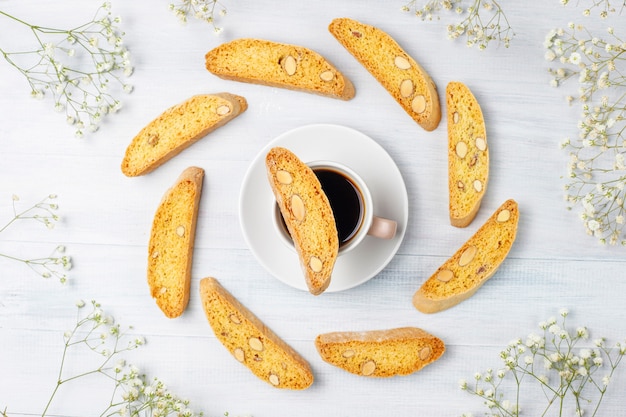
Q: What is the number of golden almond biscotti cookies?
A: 9